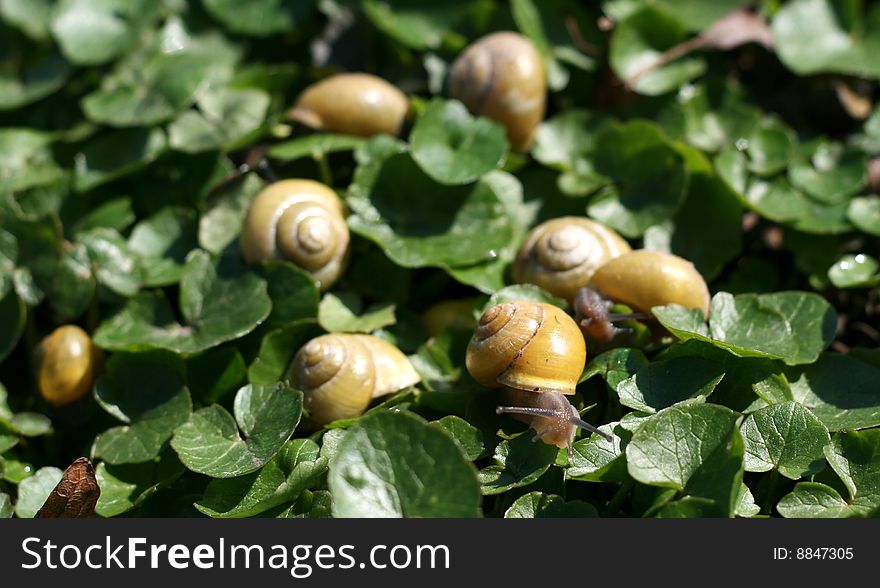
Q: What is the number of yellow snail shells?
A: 8